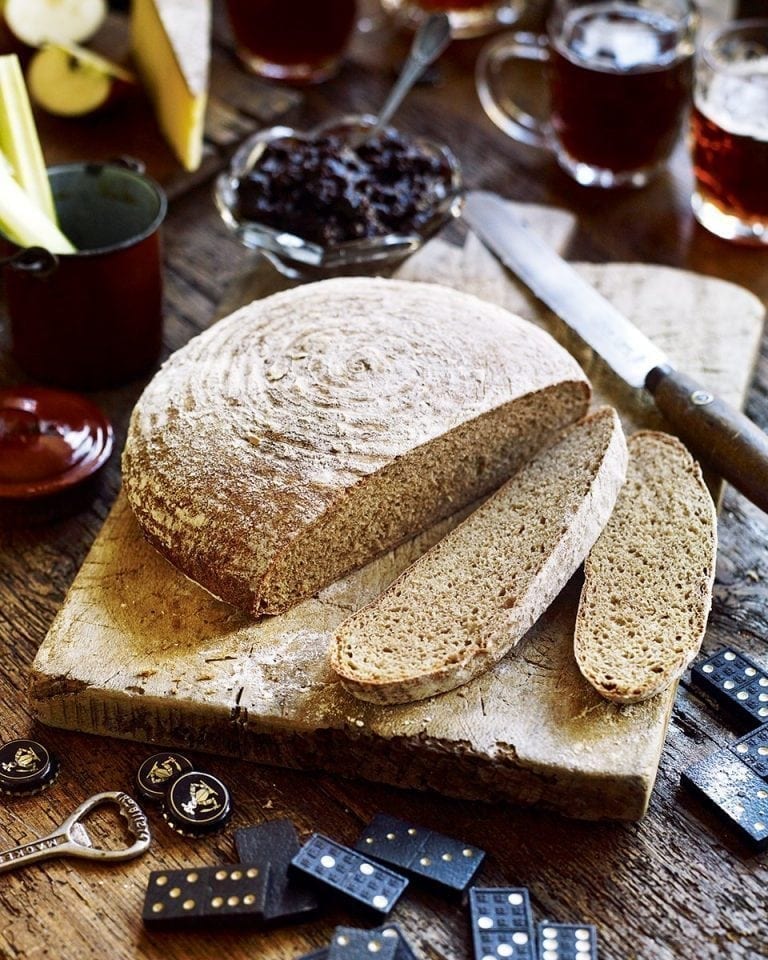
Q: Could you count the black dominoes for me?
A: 11